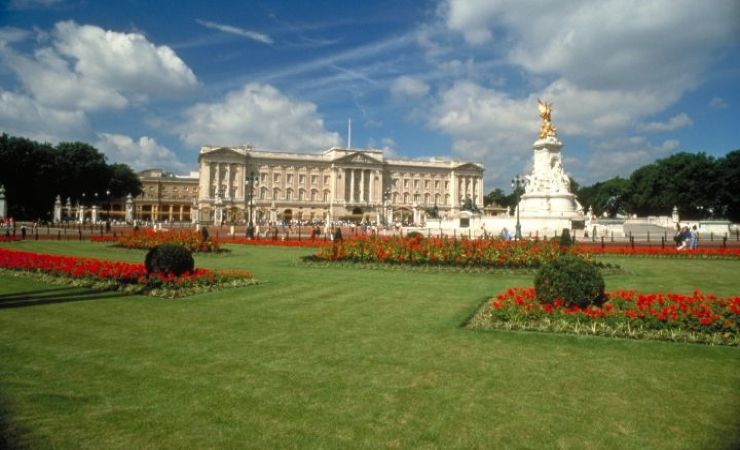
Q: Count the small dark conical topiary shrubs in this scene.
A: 3